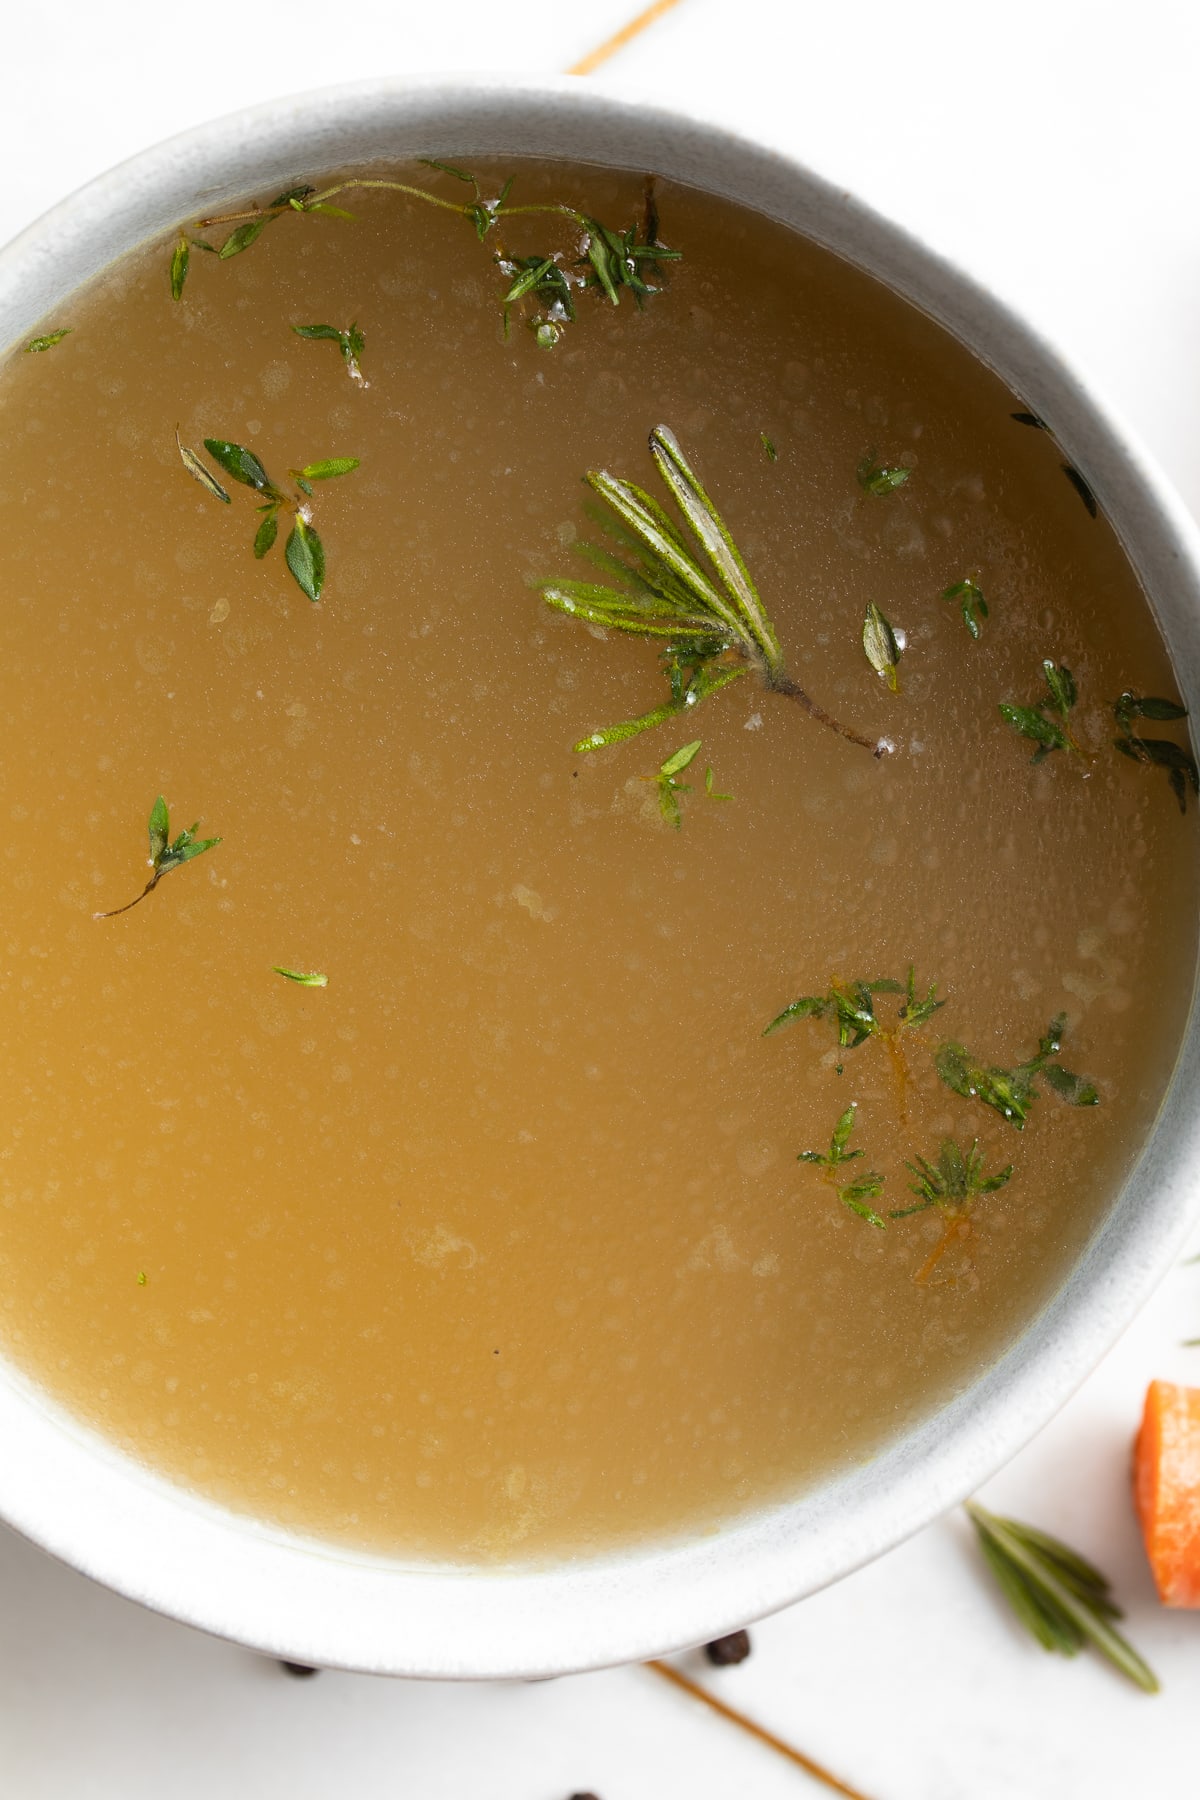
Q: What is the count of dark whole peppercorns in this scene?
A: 3